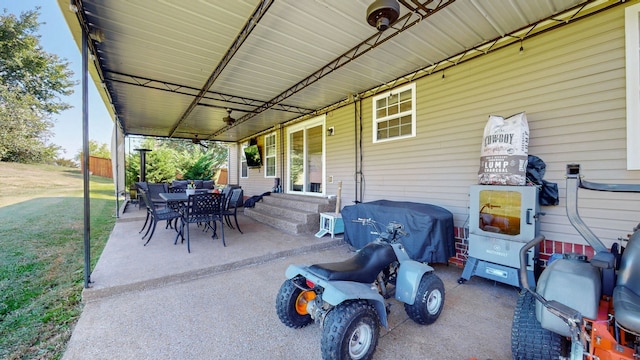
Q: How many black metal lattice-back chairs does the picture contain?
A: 6